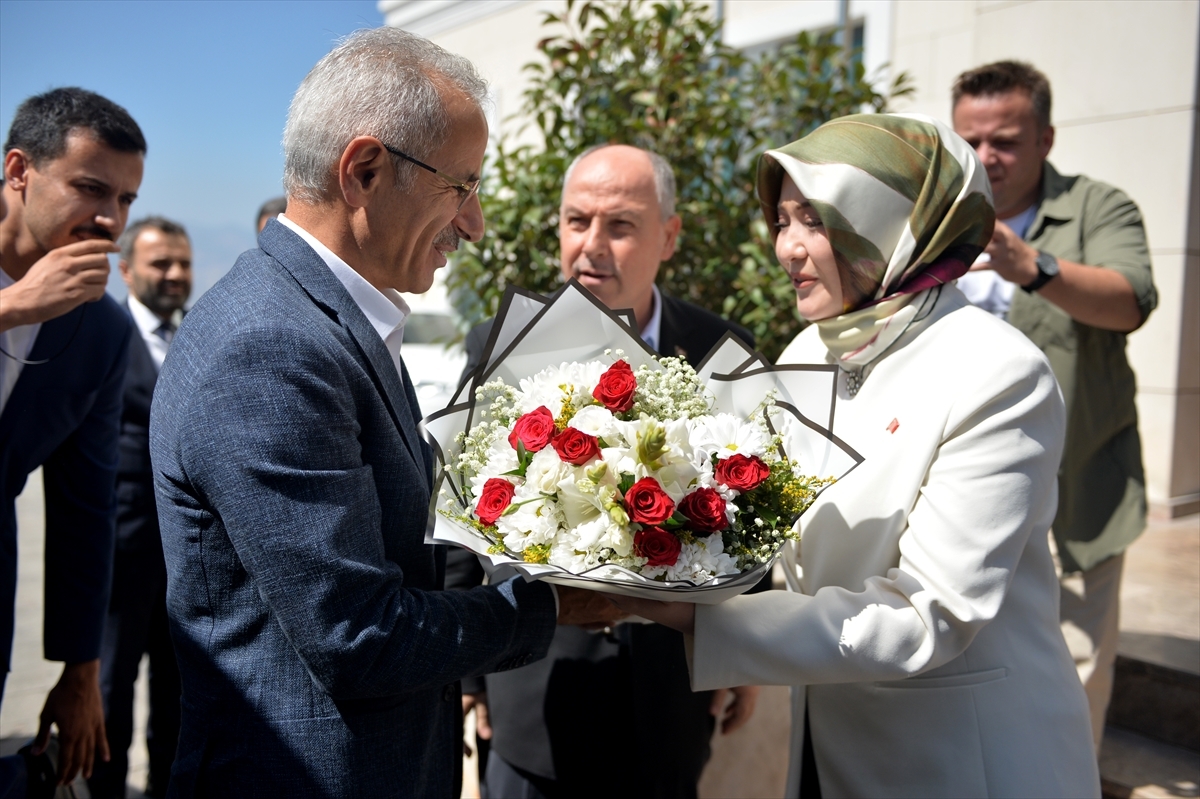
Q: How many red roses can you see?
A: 8